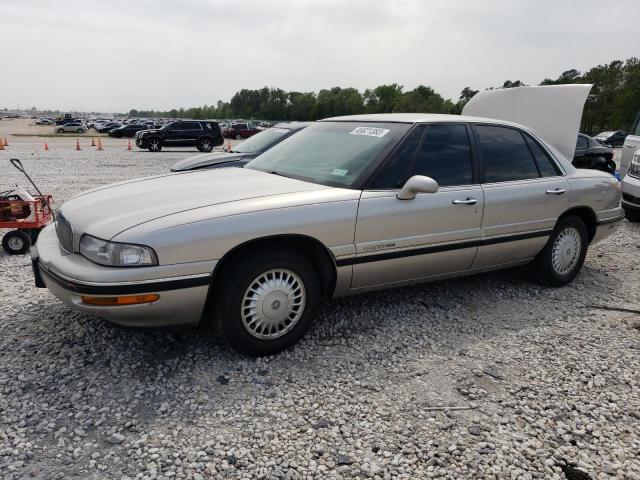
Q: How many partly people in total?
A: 0